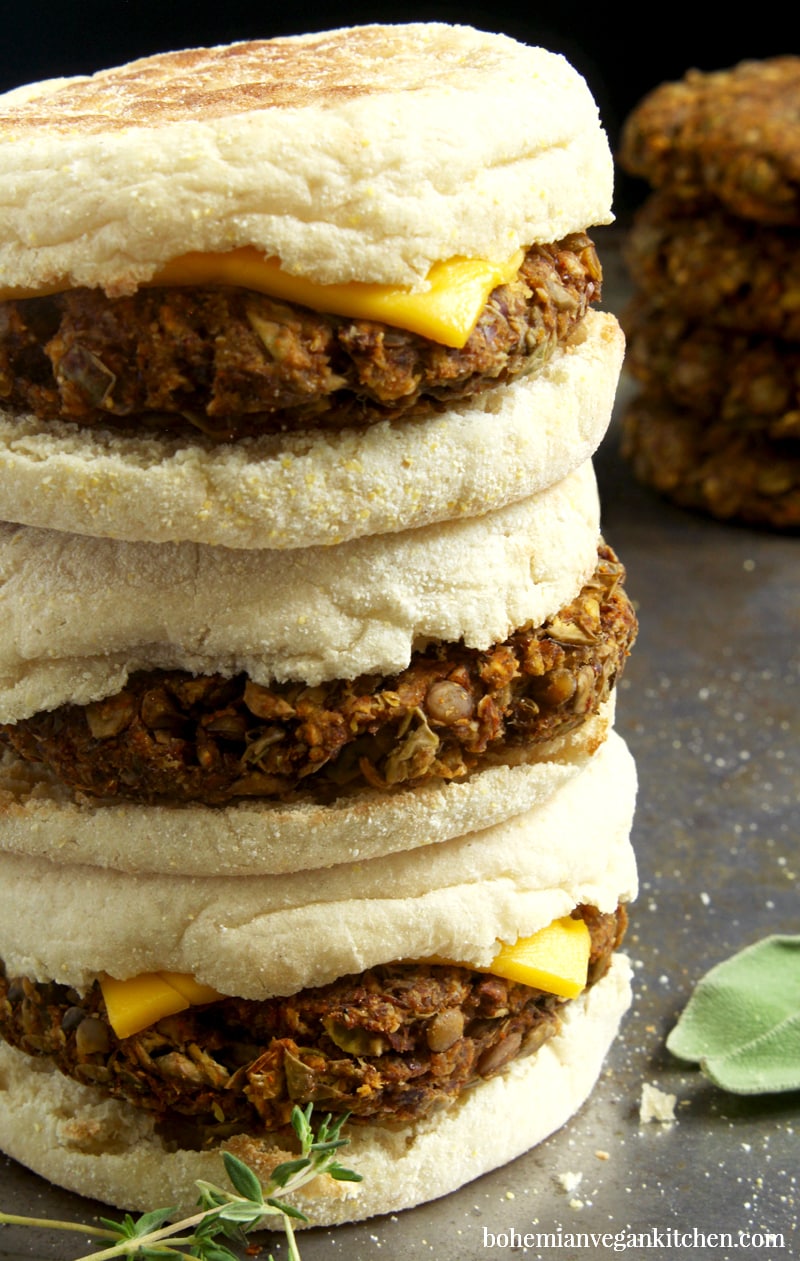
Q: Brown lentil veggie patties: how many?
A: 7